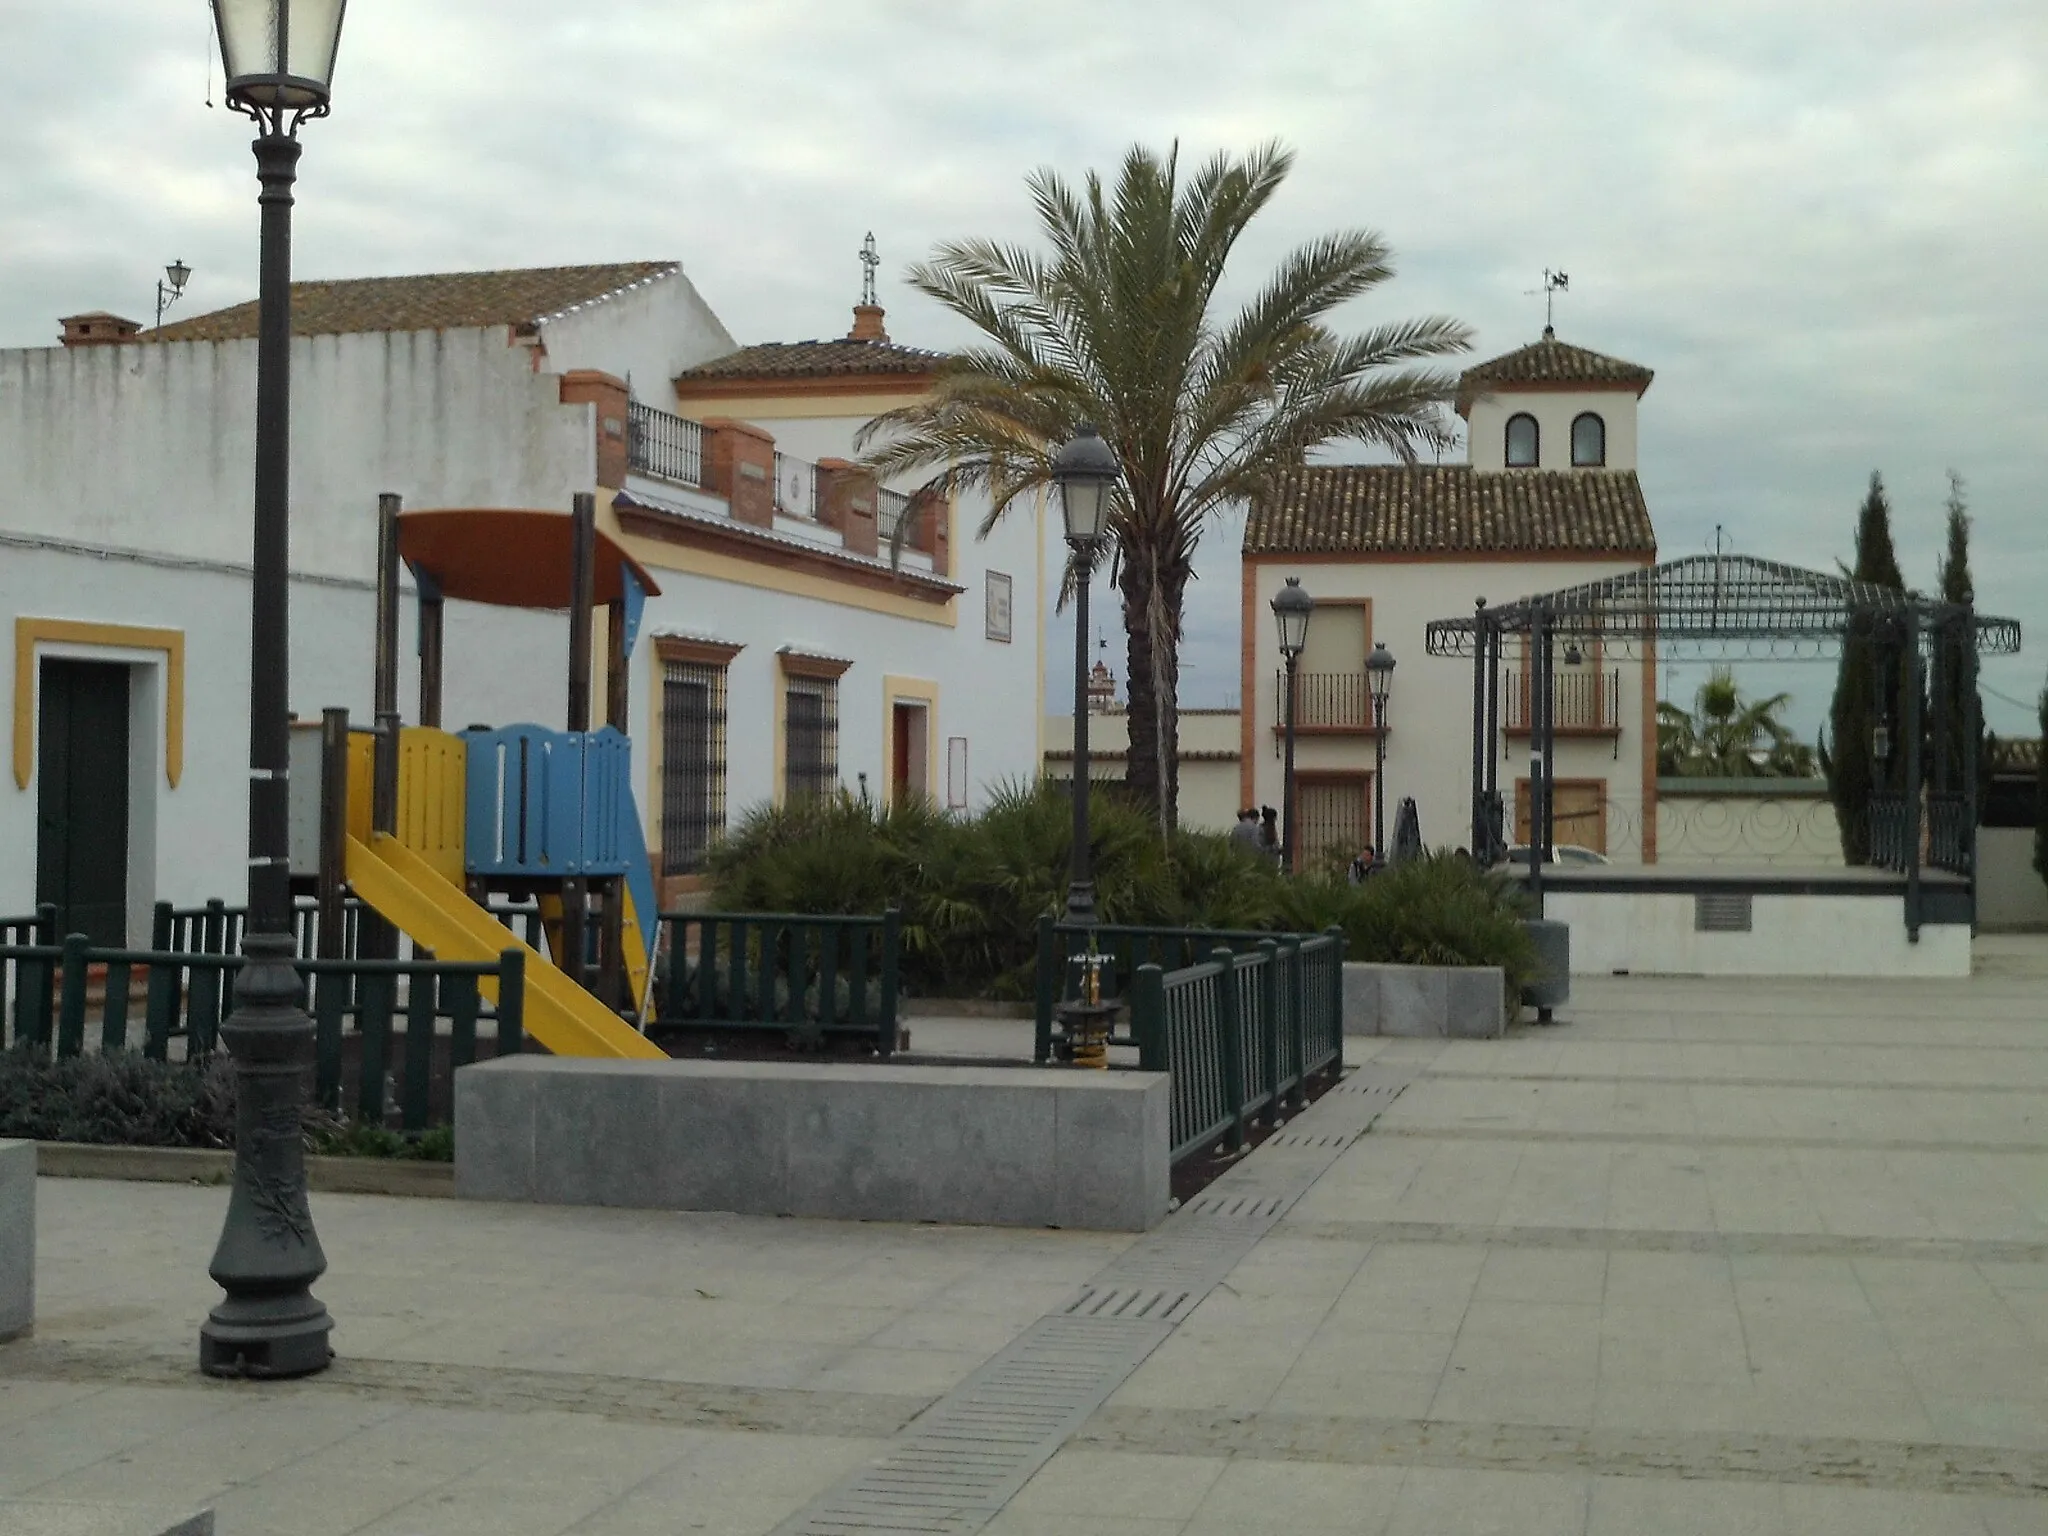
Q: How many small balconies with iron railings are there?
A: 2